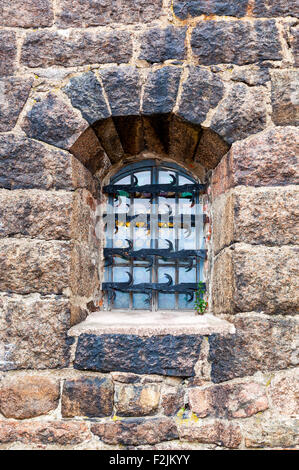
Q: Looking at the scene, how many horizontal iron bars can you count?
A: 4